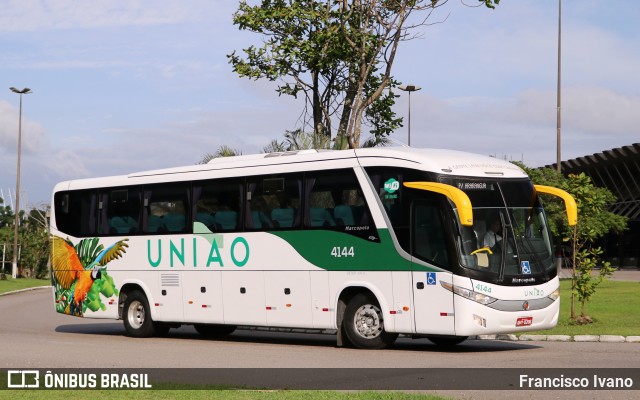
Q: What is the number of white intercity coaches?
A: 1